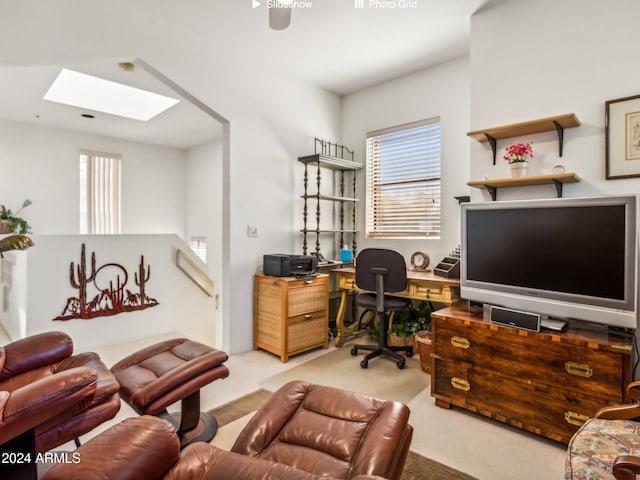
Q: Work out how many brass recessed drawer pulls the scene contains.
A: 4